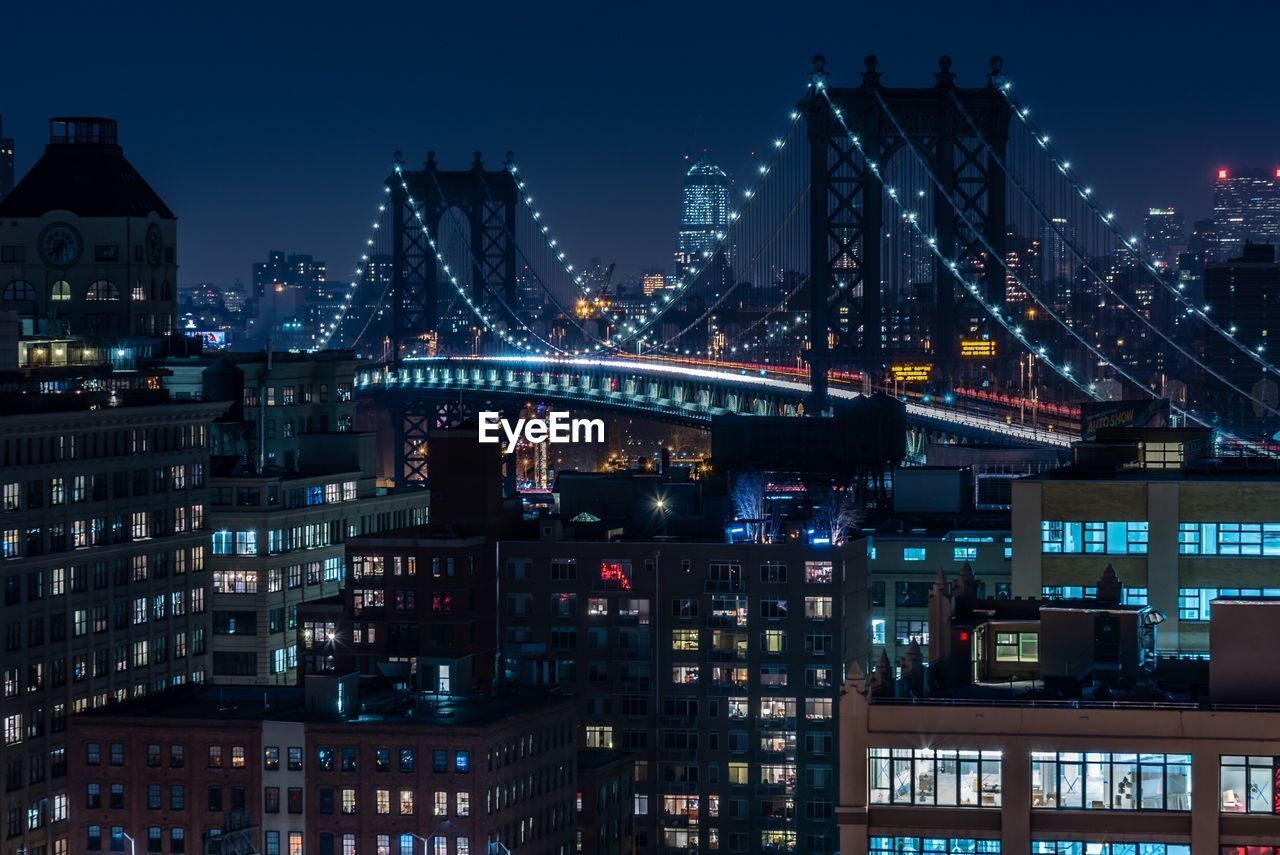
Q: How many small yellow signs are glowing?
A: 2